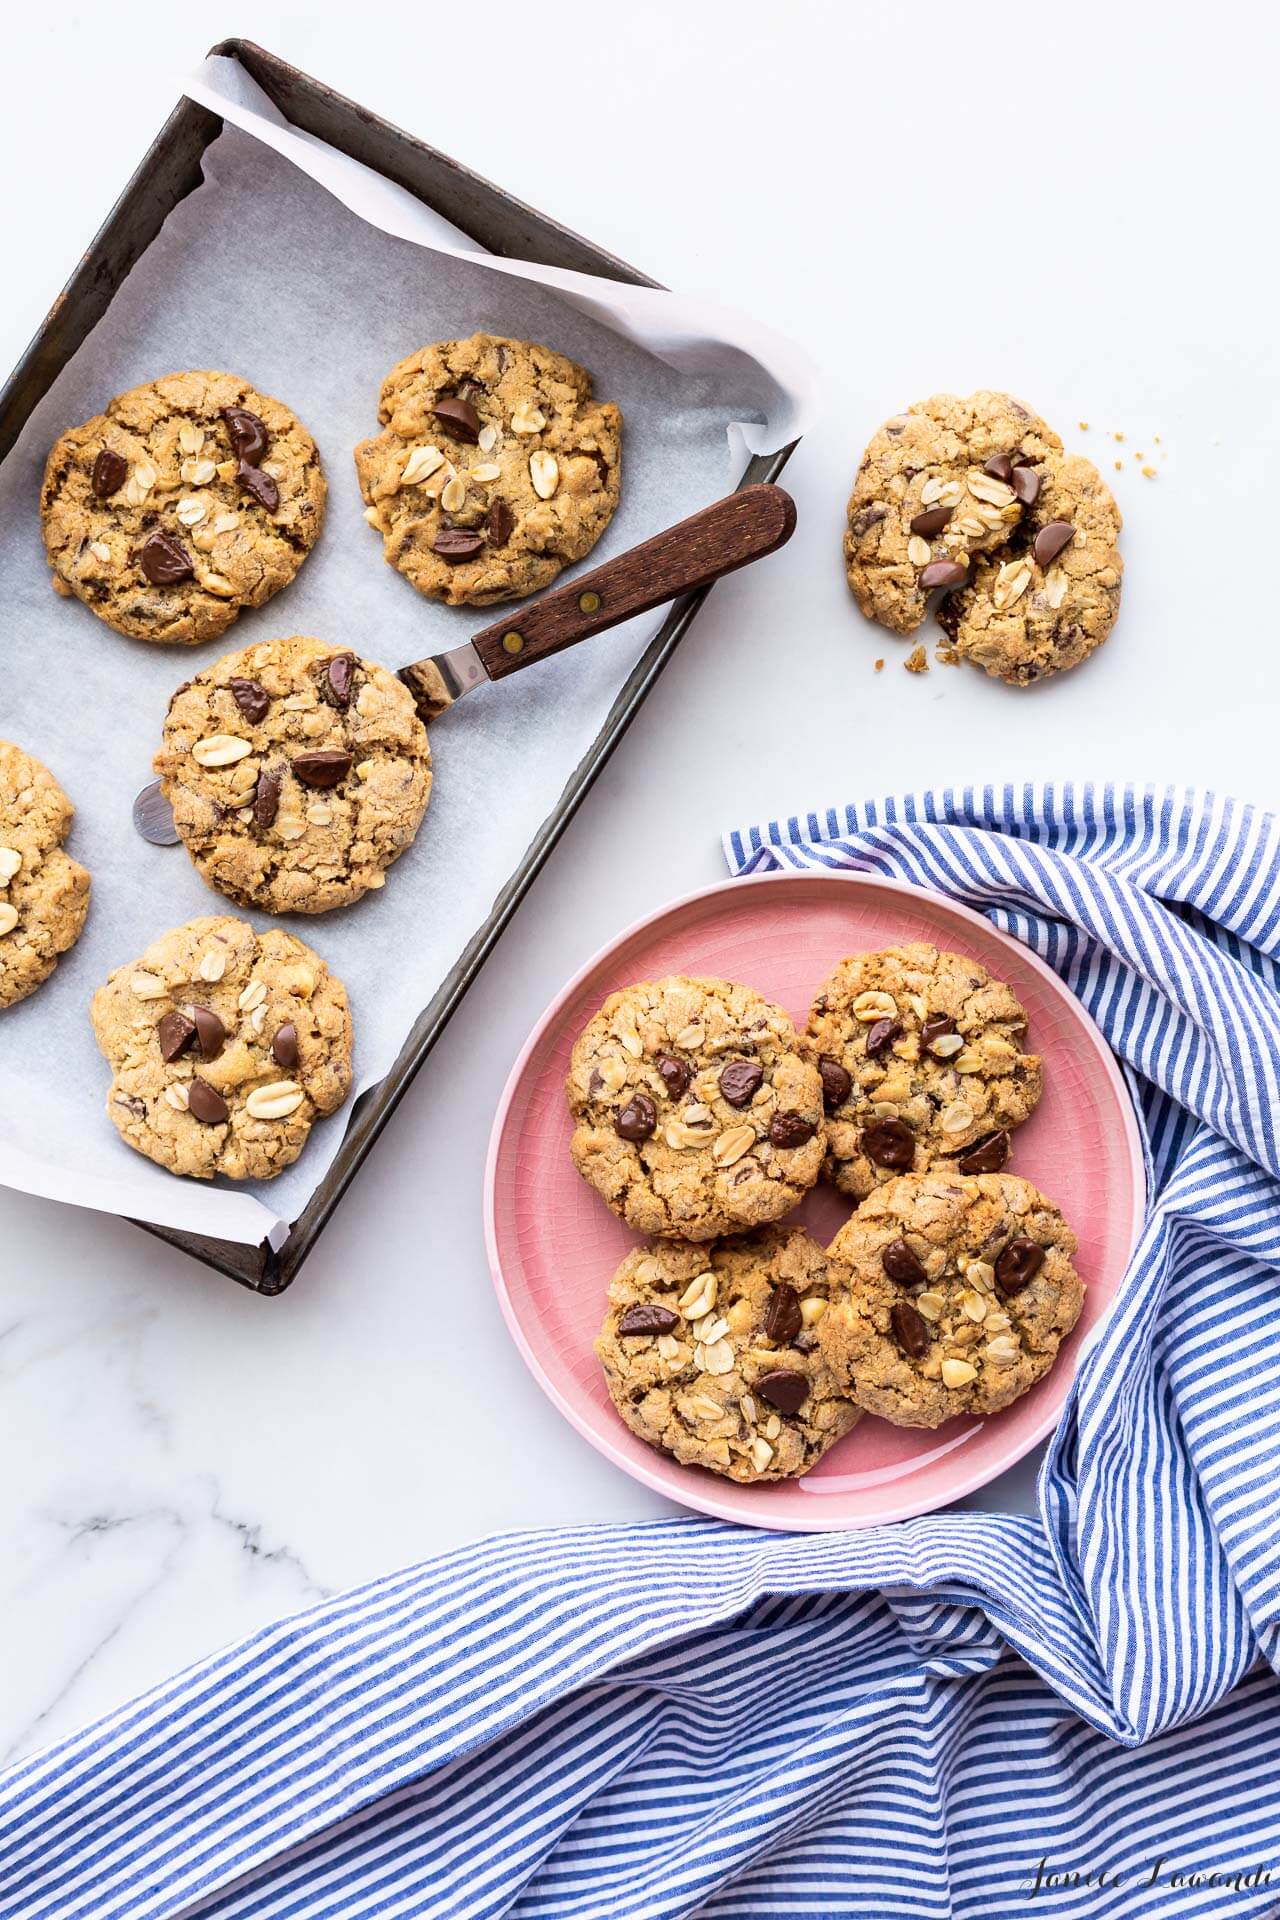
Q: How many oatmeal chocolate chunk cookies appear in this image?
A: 10